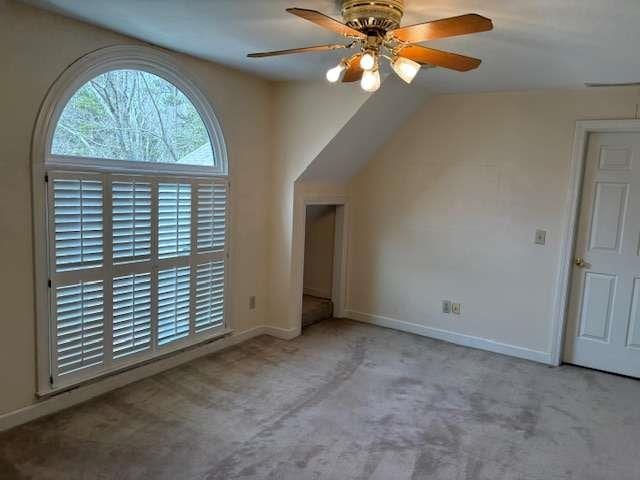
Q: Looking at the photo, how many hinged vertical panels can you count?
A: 4